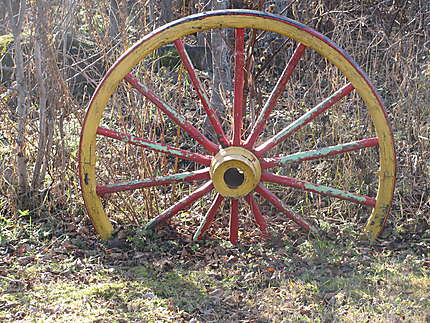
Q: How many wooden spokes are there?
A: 14